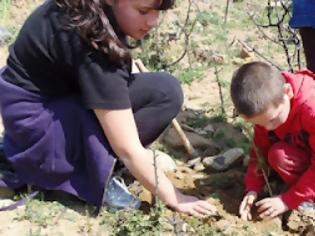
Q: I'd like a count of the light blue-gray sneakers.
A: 1